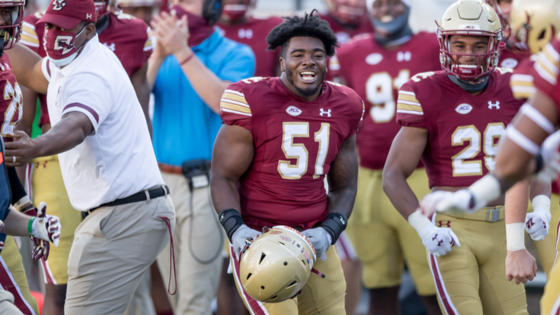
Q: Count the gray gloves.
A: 2